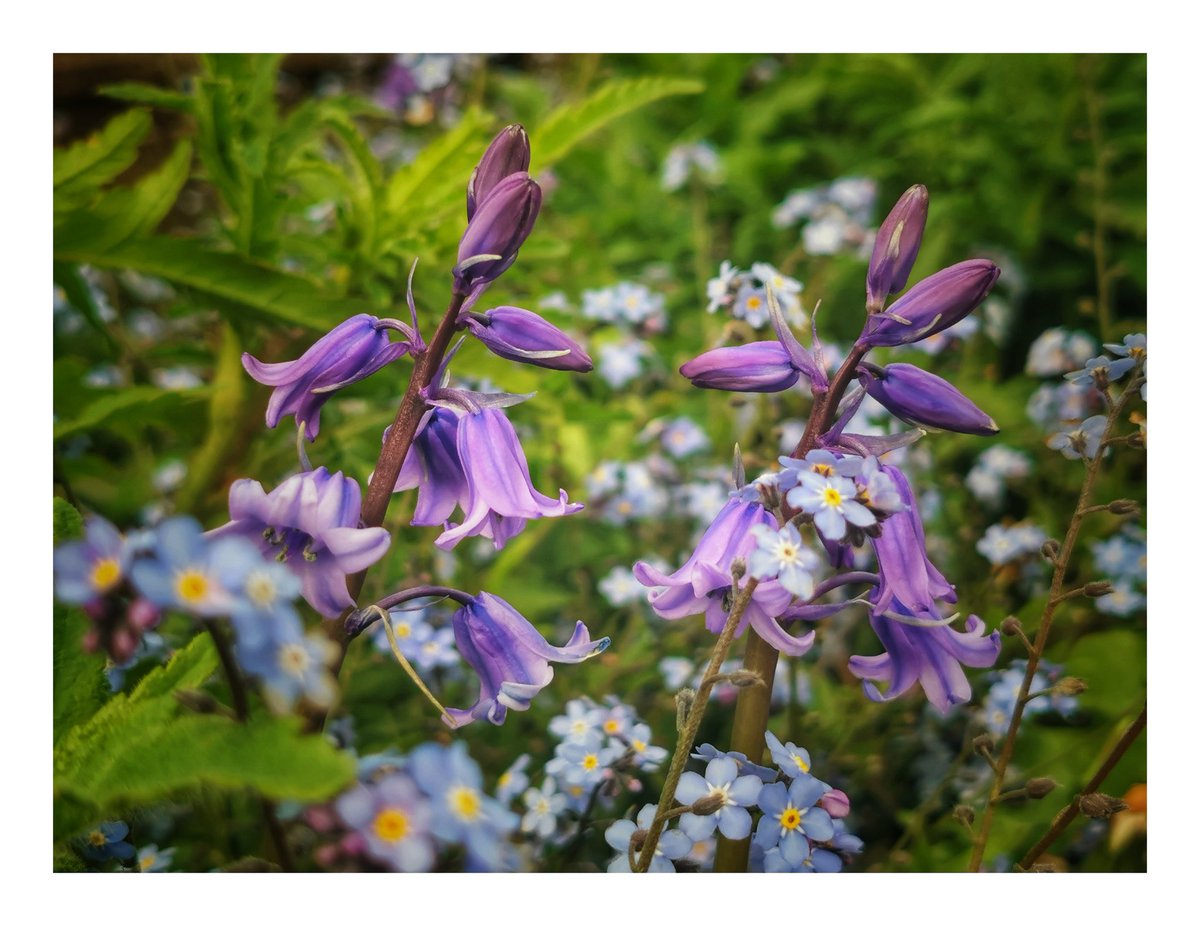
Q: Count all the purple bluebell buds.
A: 7